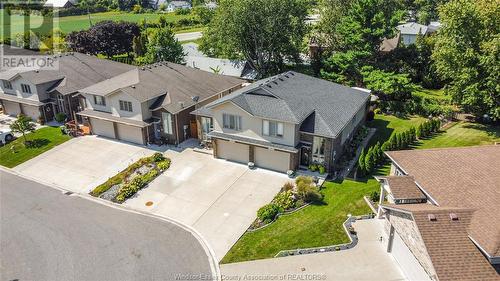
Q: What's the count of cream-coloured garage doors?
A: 6